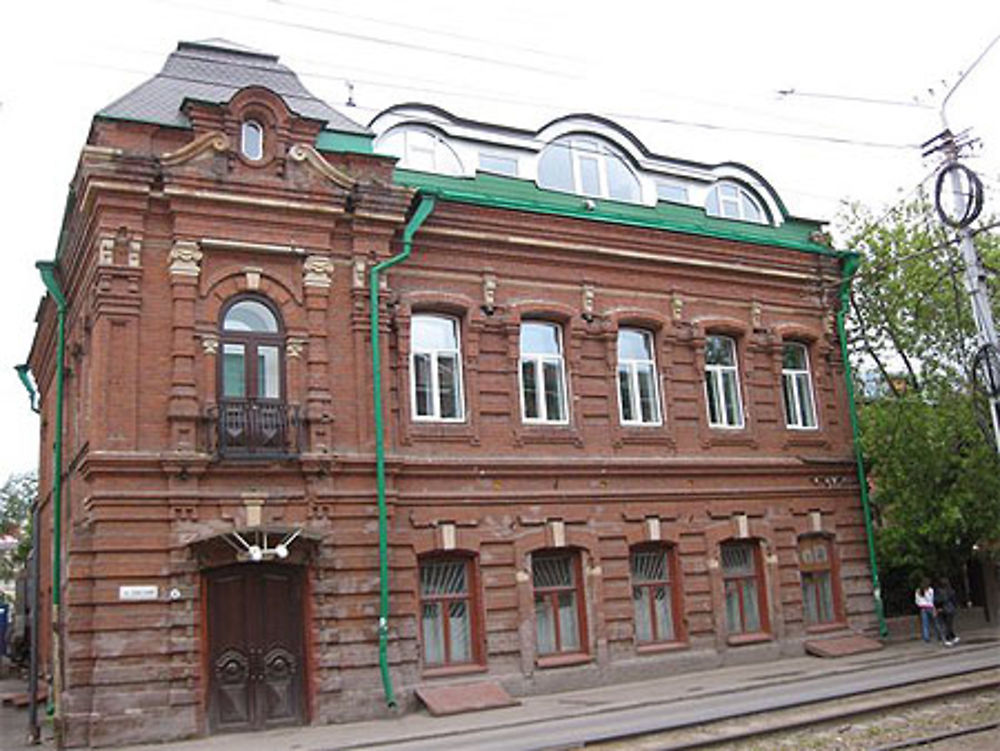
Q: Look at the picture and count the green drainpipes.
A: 4